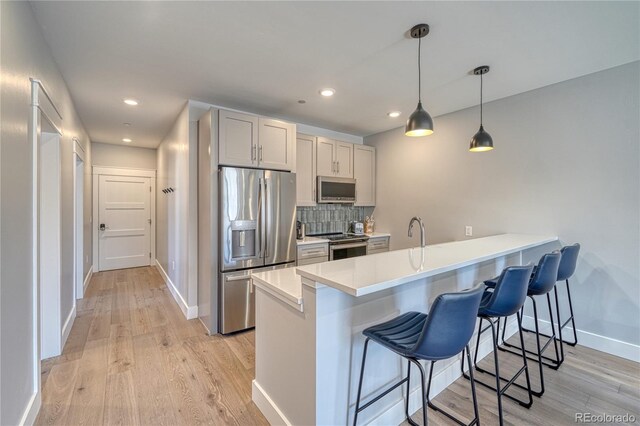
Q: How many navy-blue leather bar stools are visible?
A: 4